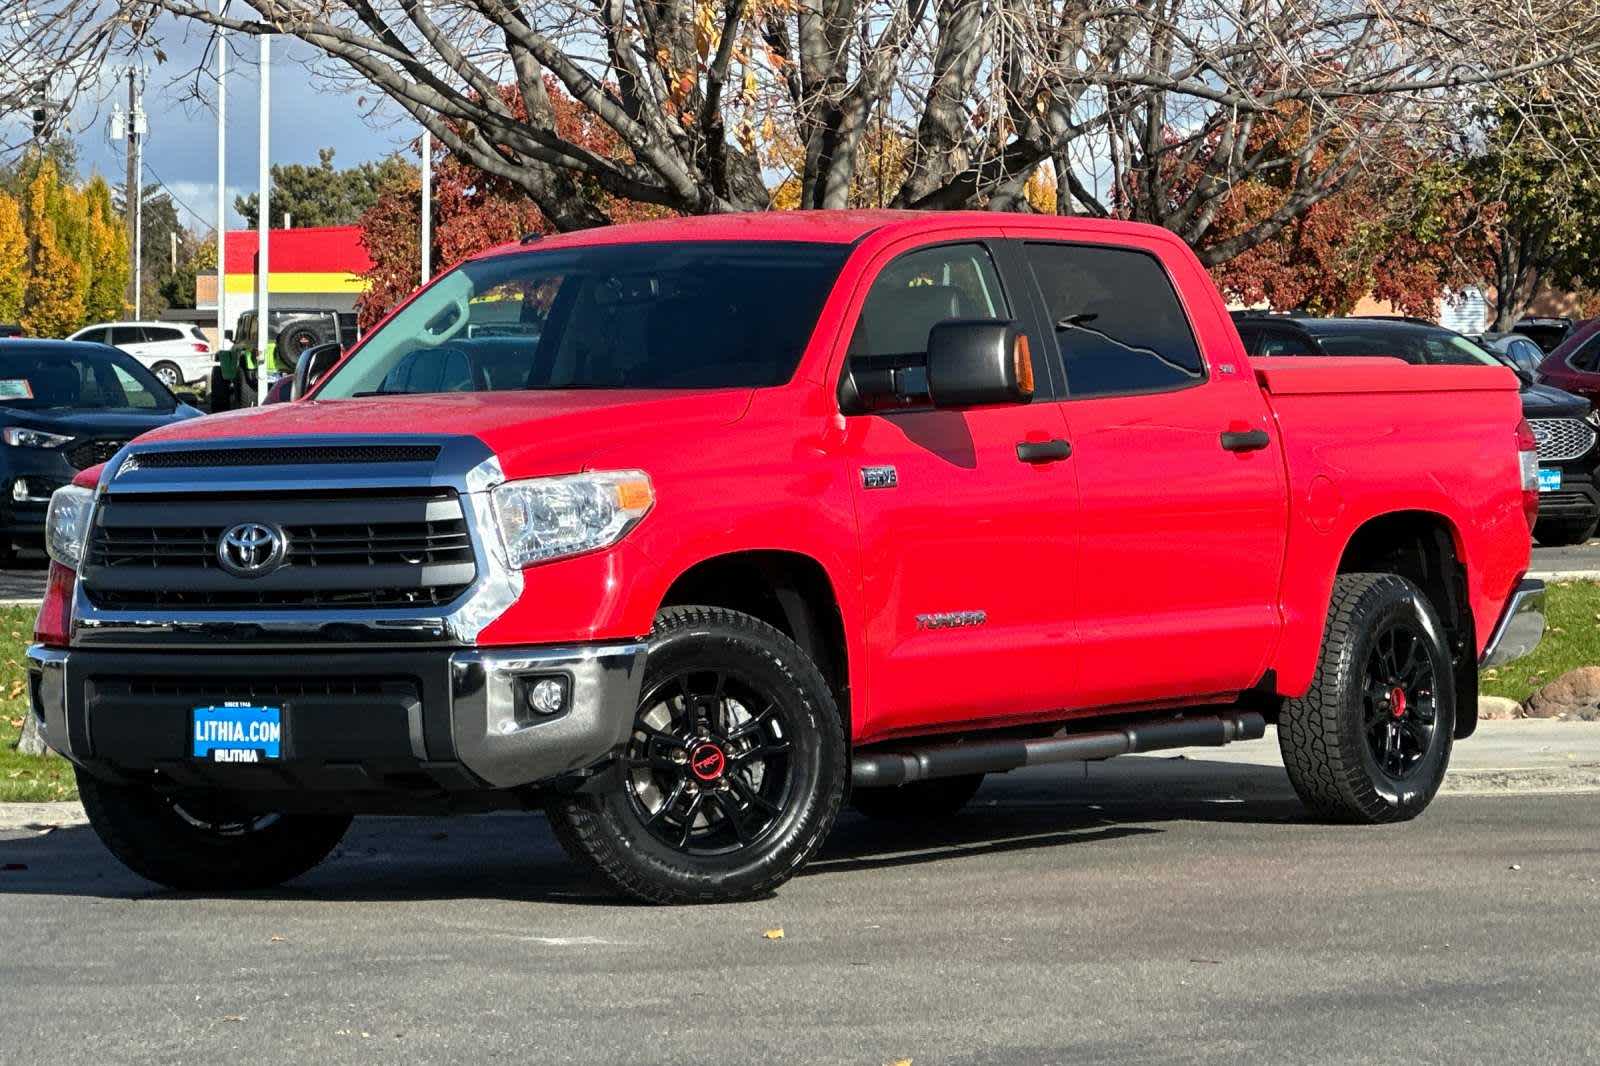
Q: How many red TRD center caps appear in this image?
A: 2